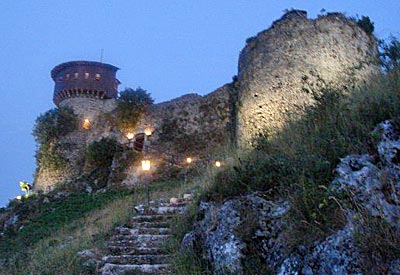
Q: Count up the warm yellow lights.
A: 6